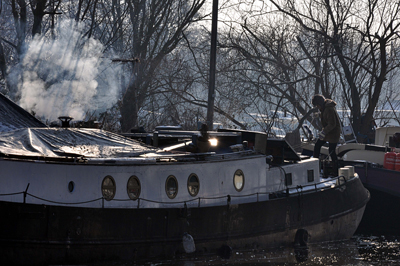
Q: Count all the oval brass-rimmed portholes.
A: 5